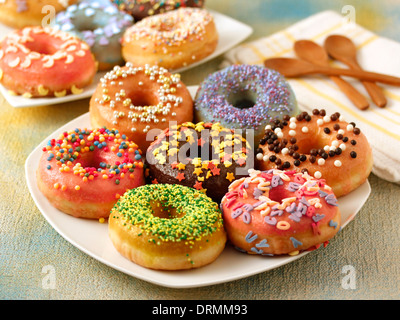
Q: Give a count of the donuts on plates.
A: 12